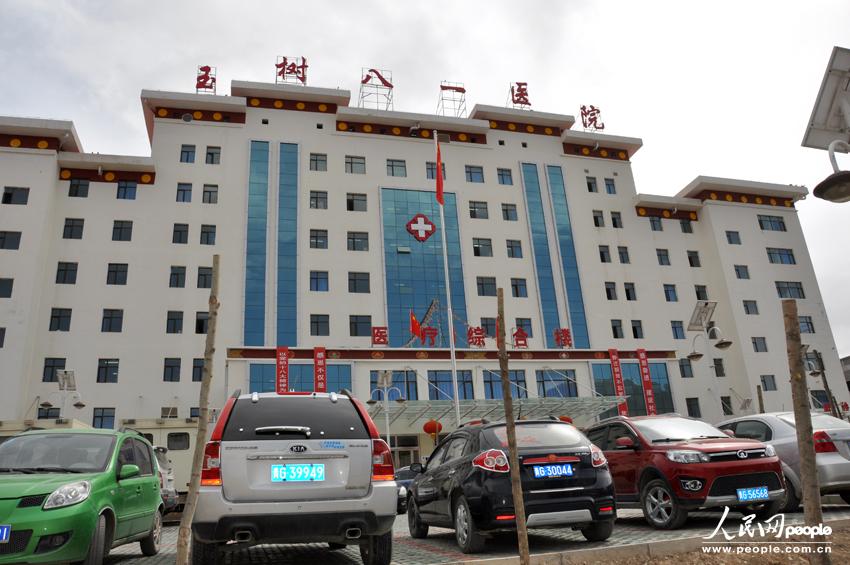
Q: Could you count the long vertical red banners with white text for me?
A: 4